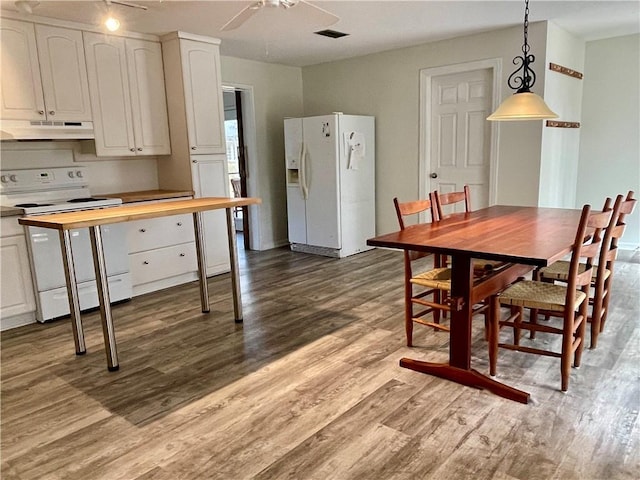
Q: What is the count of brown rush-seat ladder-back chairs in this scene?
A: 4